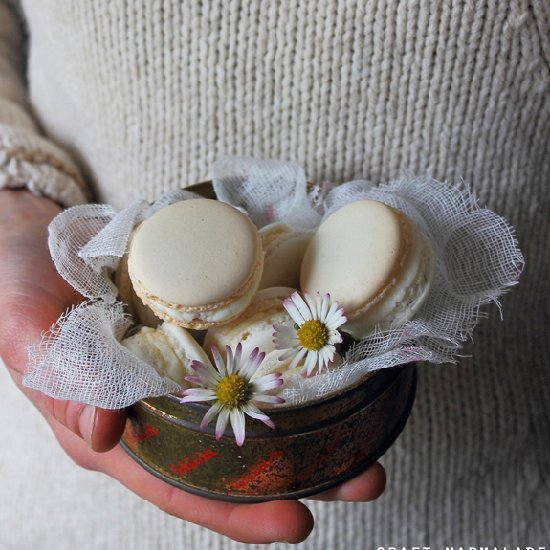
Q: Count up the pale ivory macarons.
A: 7